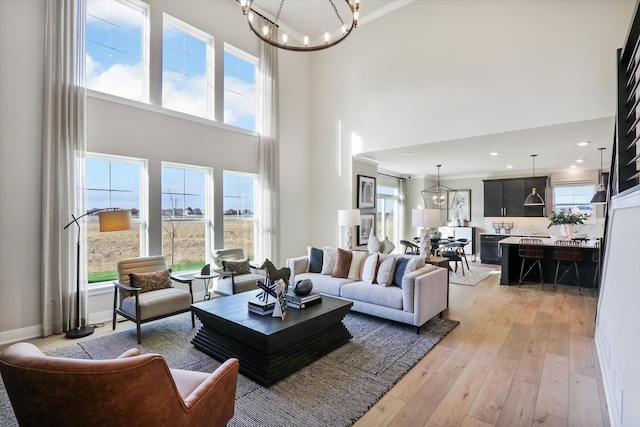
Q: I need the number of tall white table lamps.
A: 2